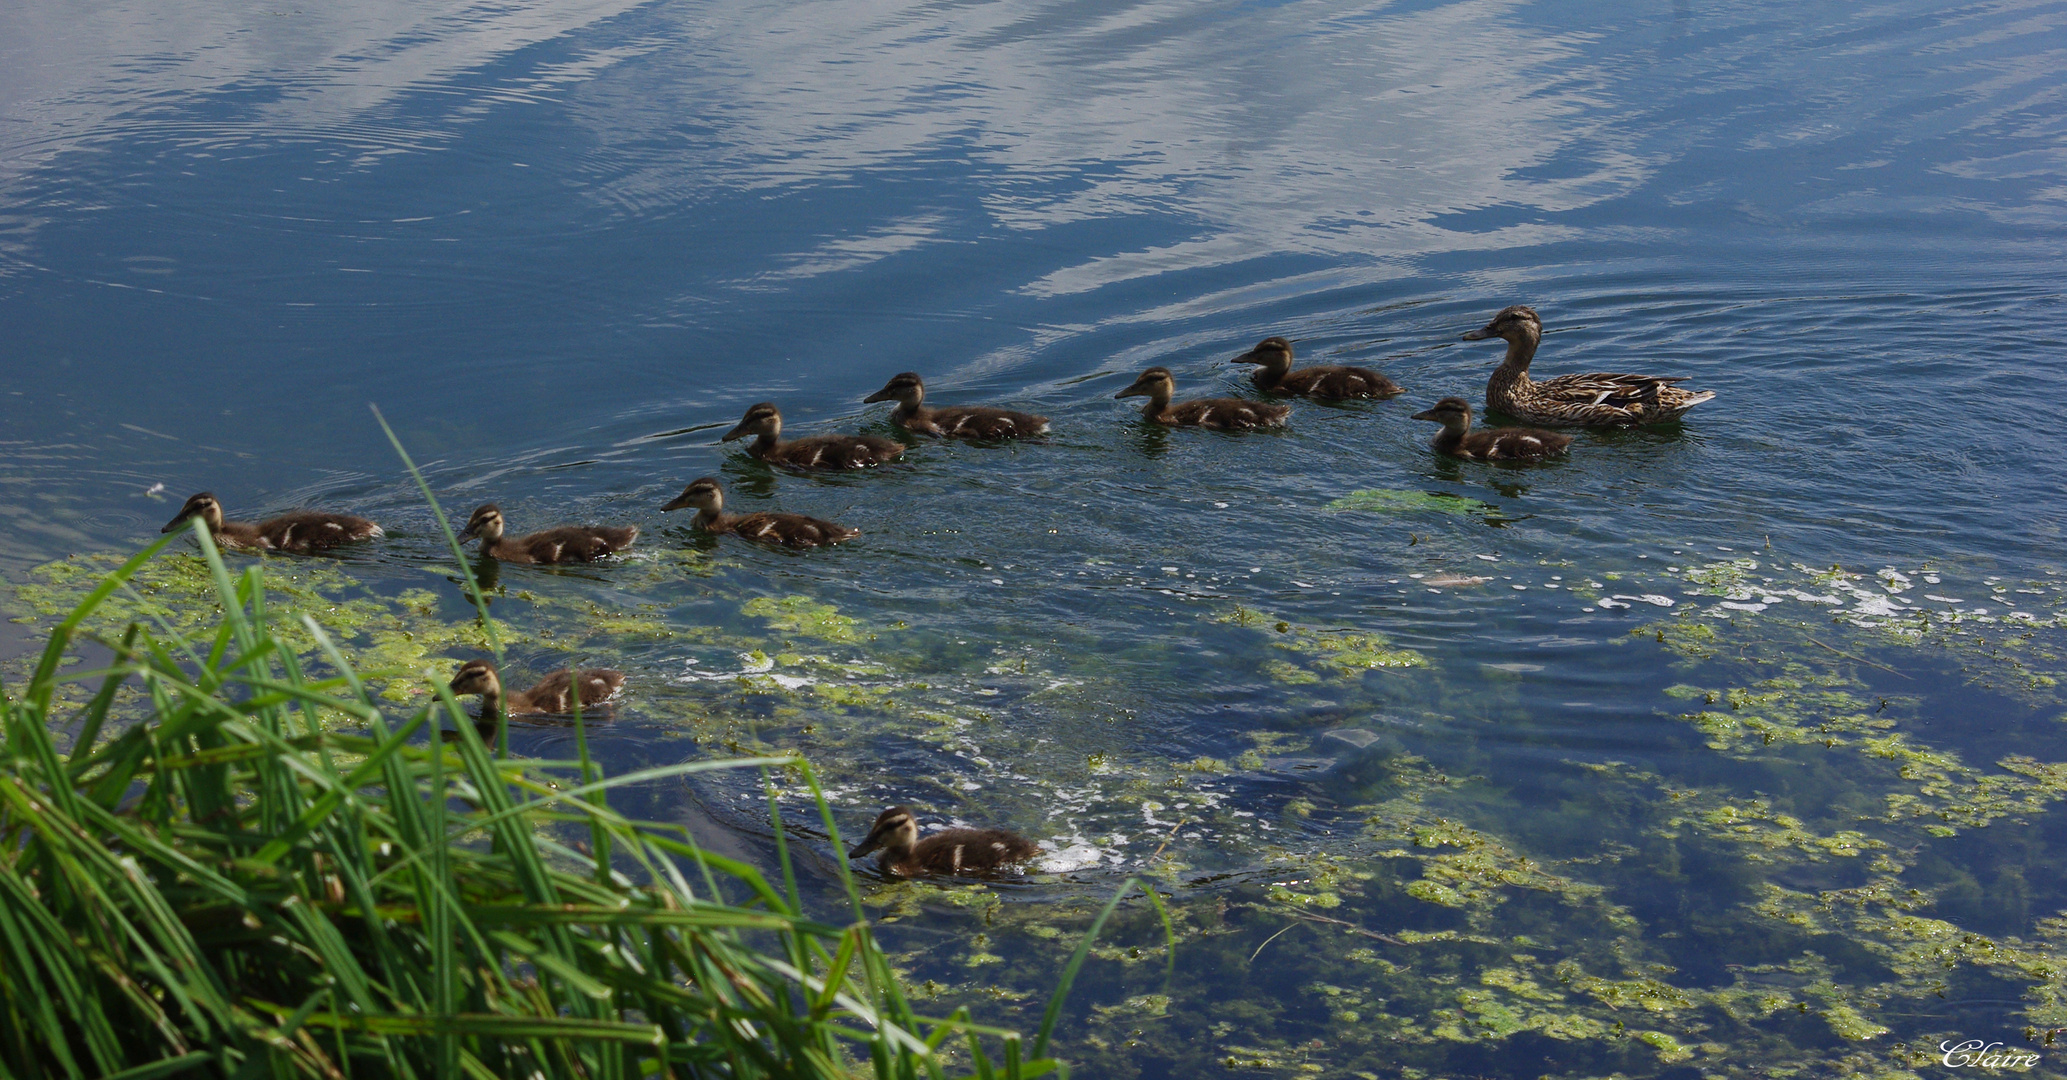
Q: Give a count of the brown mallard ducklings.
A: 10